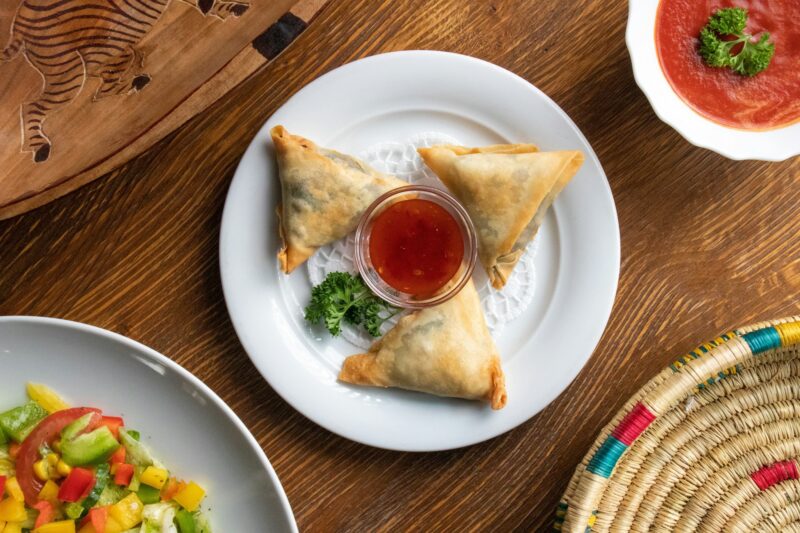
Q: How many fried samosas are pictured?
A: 3